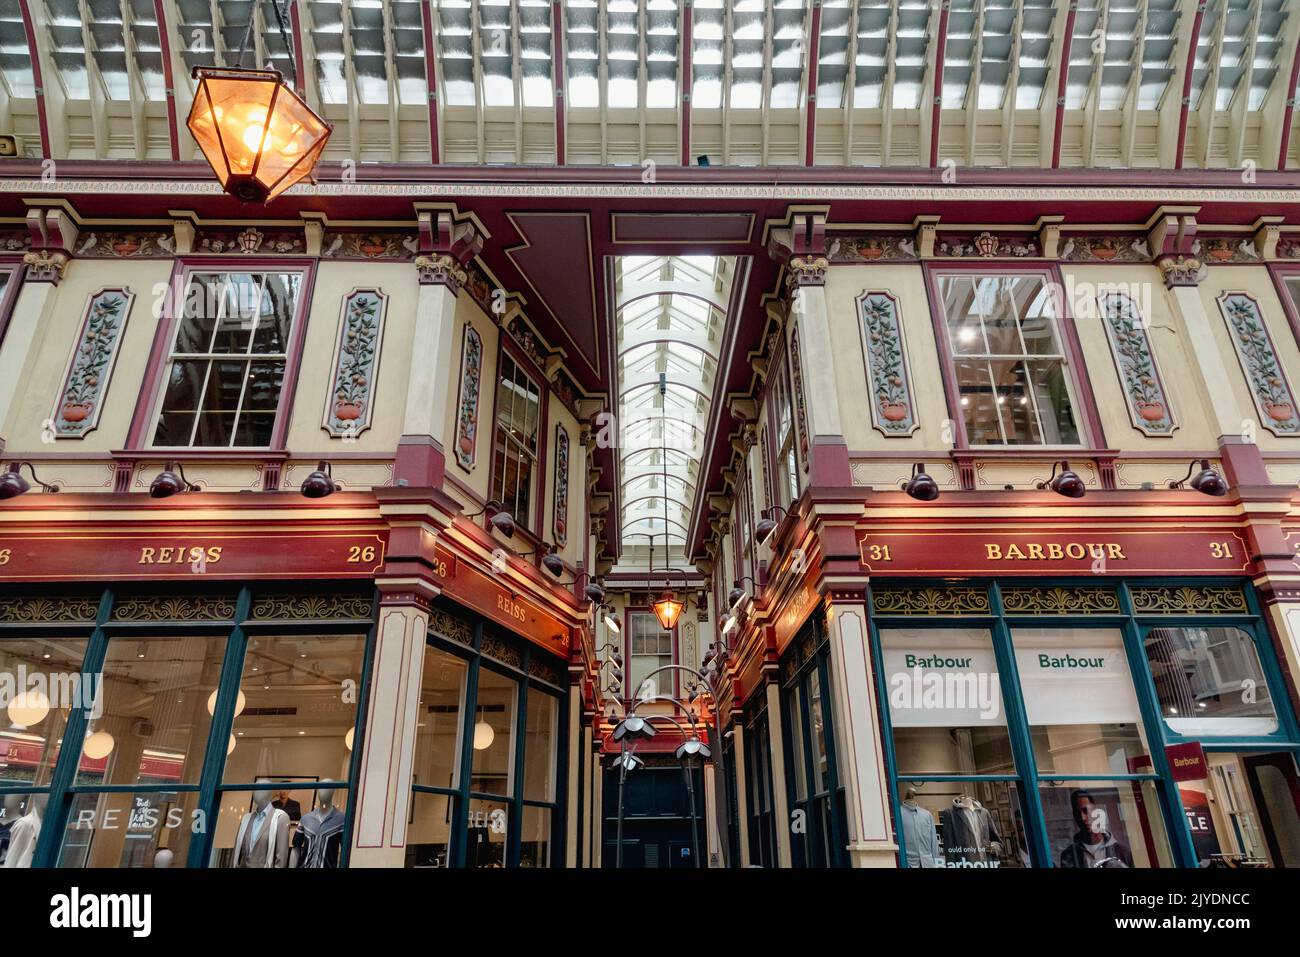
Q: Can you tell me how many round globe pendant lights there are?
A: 6